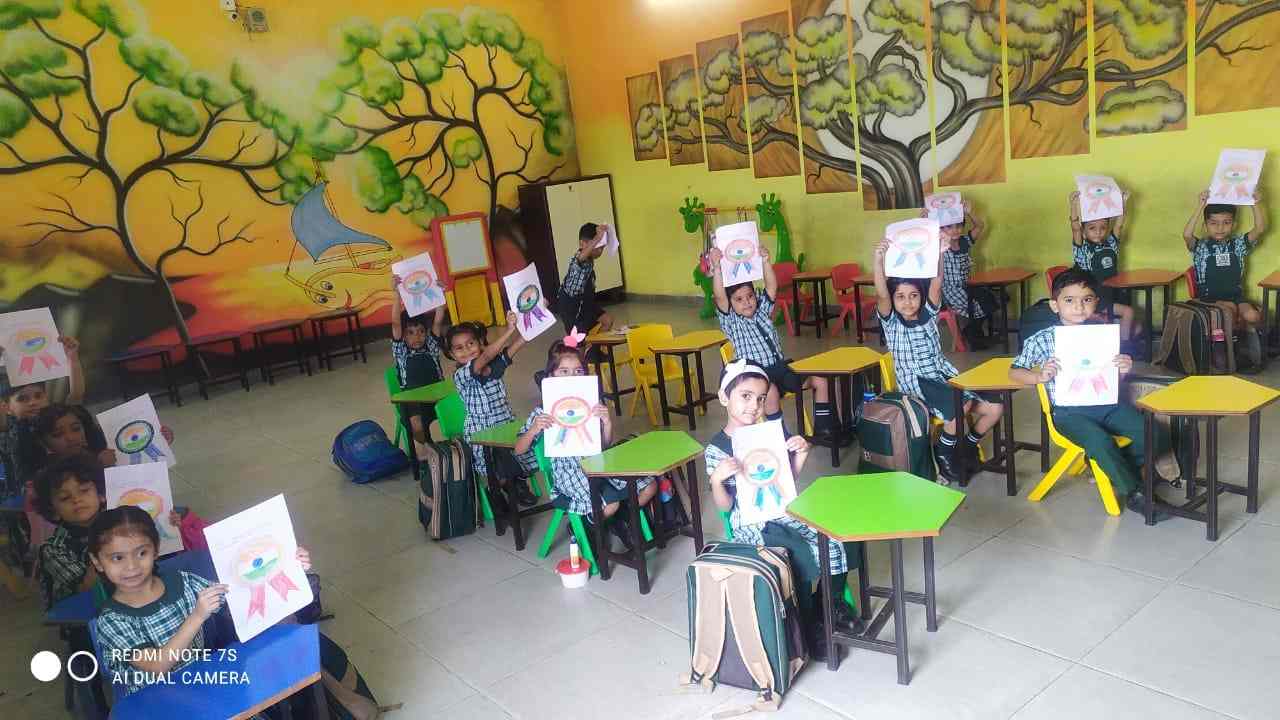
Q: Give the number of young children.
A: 15